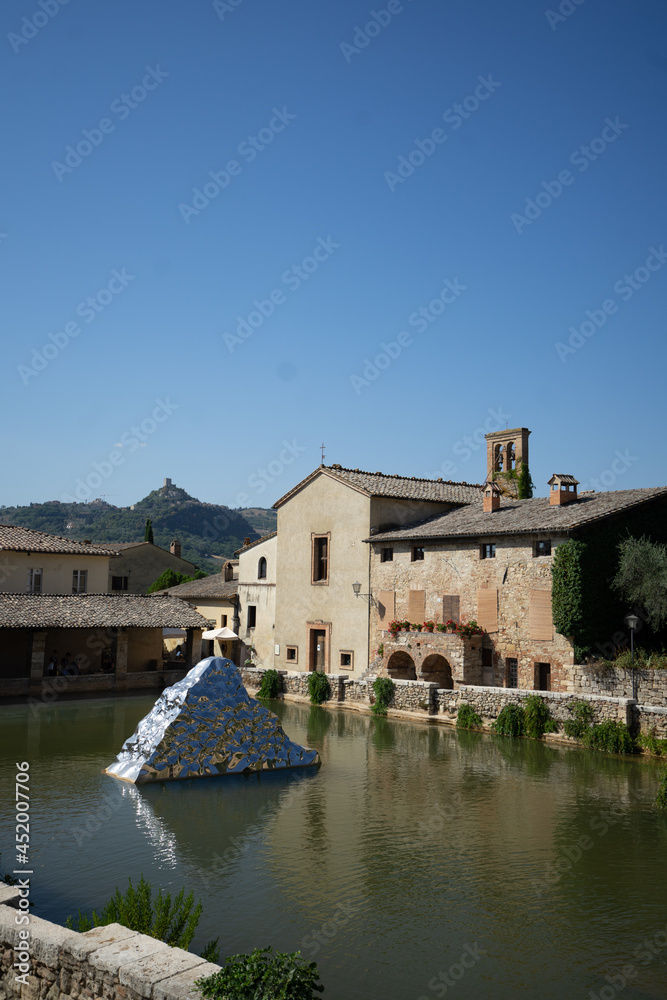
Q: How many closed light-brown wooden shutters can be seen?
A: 4